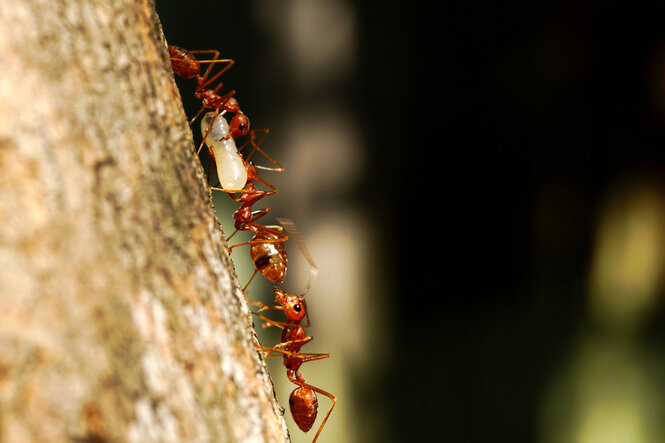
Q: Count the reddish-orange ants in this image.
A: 3